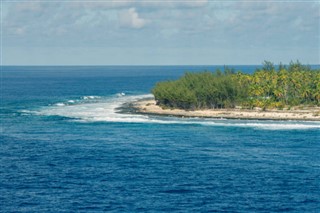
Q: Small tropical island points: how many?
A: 1